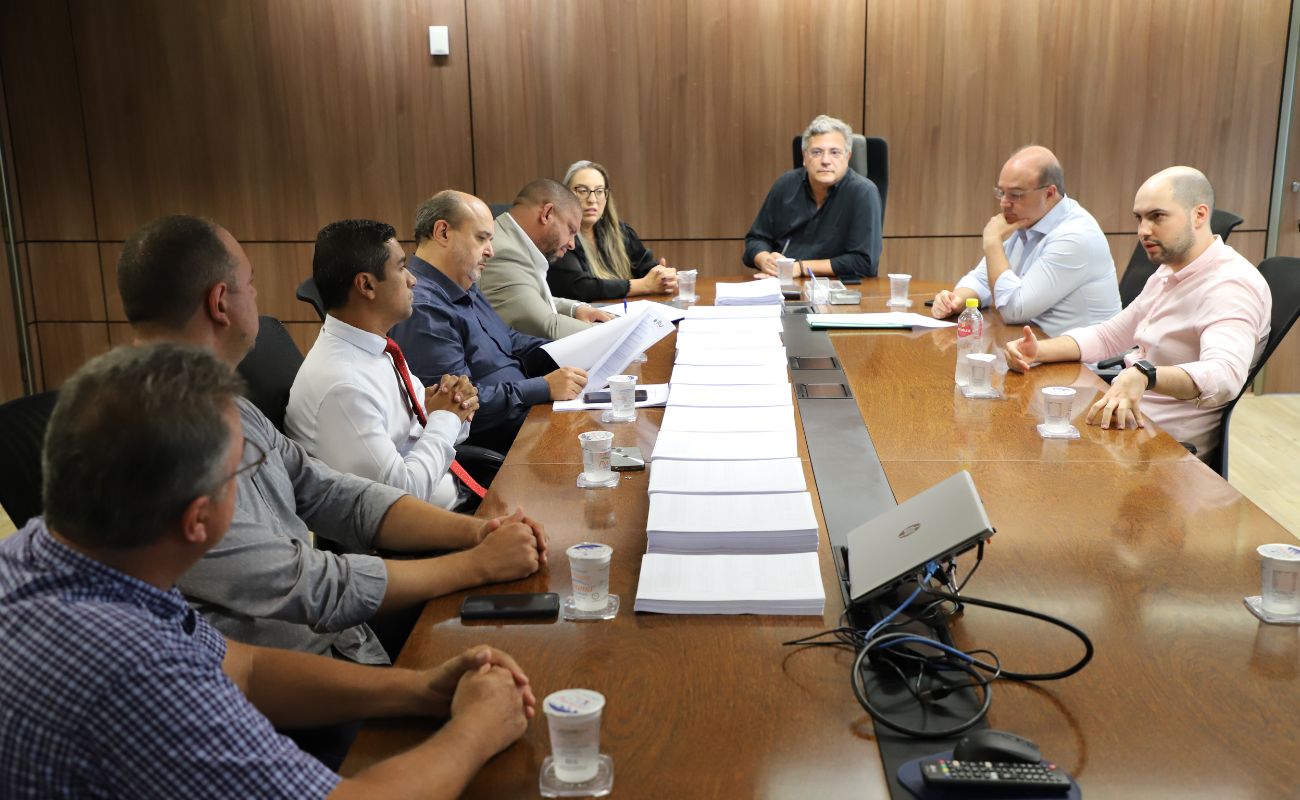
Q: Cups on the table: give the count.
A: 10